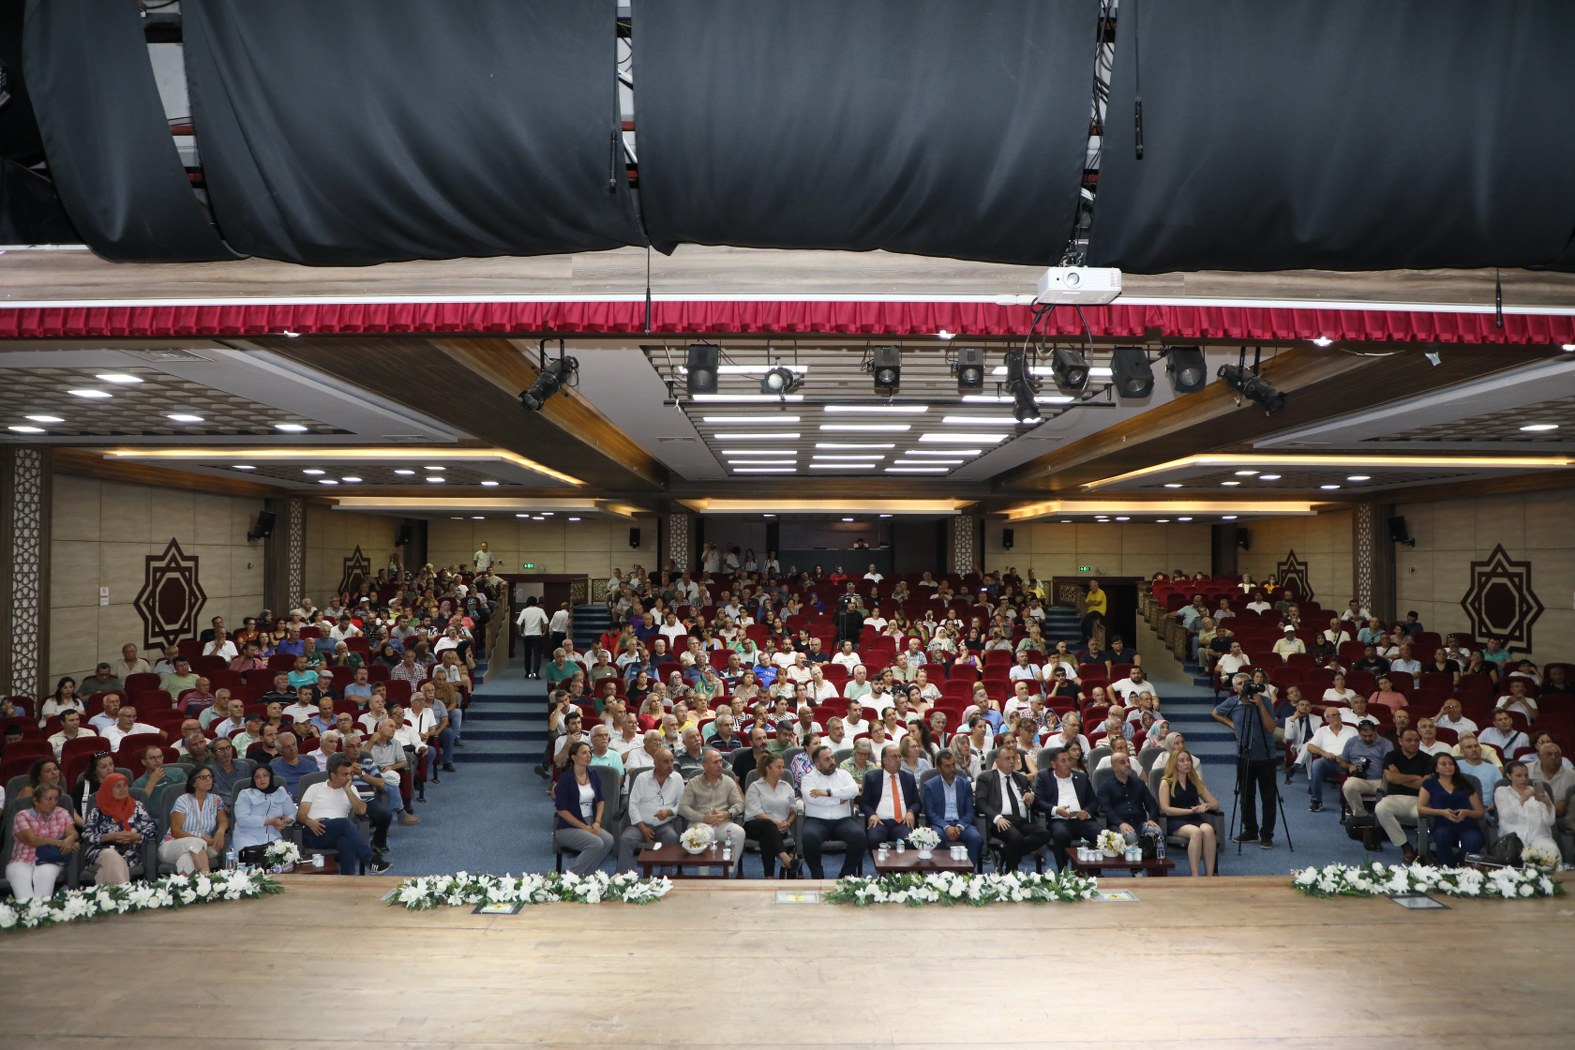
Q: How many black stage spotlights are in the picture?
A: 10